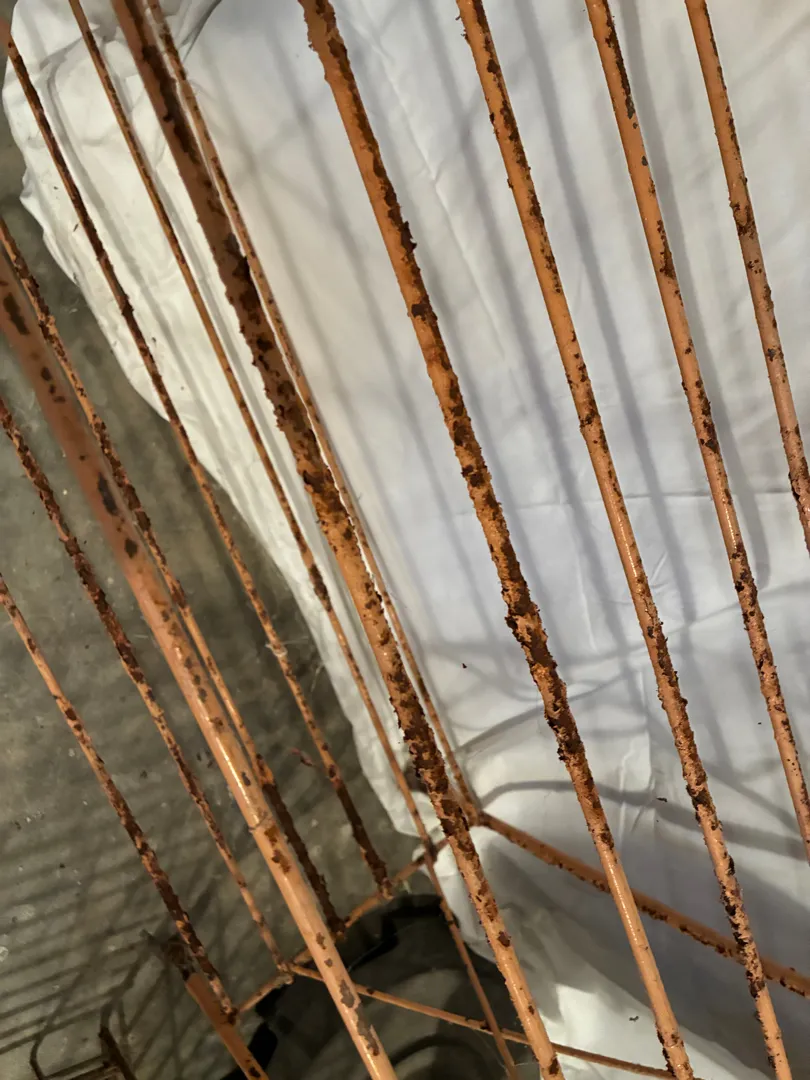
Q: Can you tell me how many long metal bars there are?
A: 12